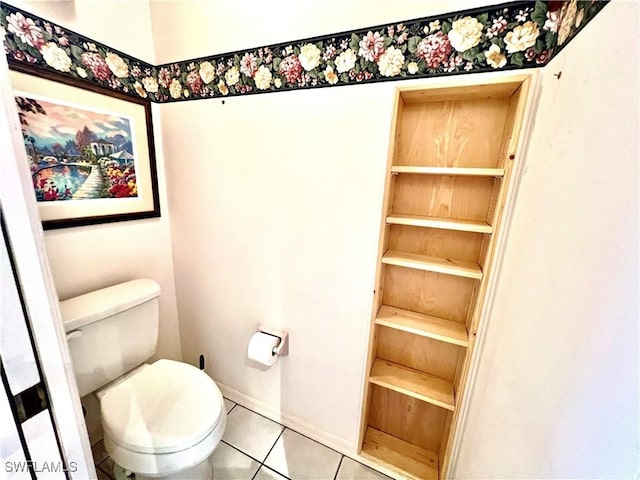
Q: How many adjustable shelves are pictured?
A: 5